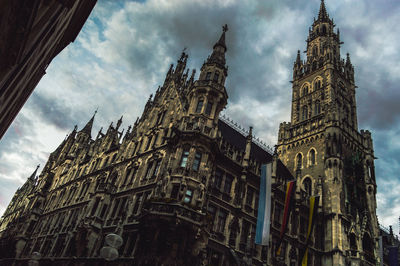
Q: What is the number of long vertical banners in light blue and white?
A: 1